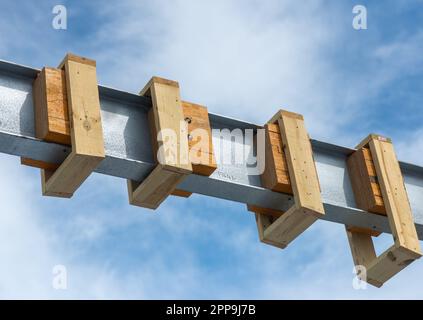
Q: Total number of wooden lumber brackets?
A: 4